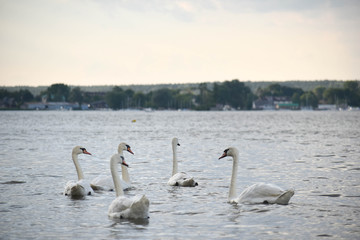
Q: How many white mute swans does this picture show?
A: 5